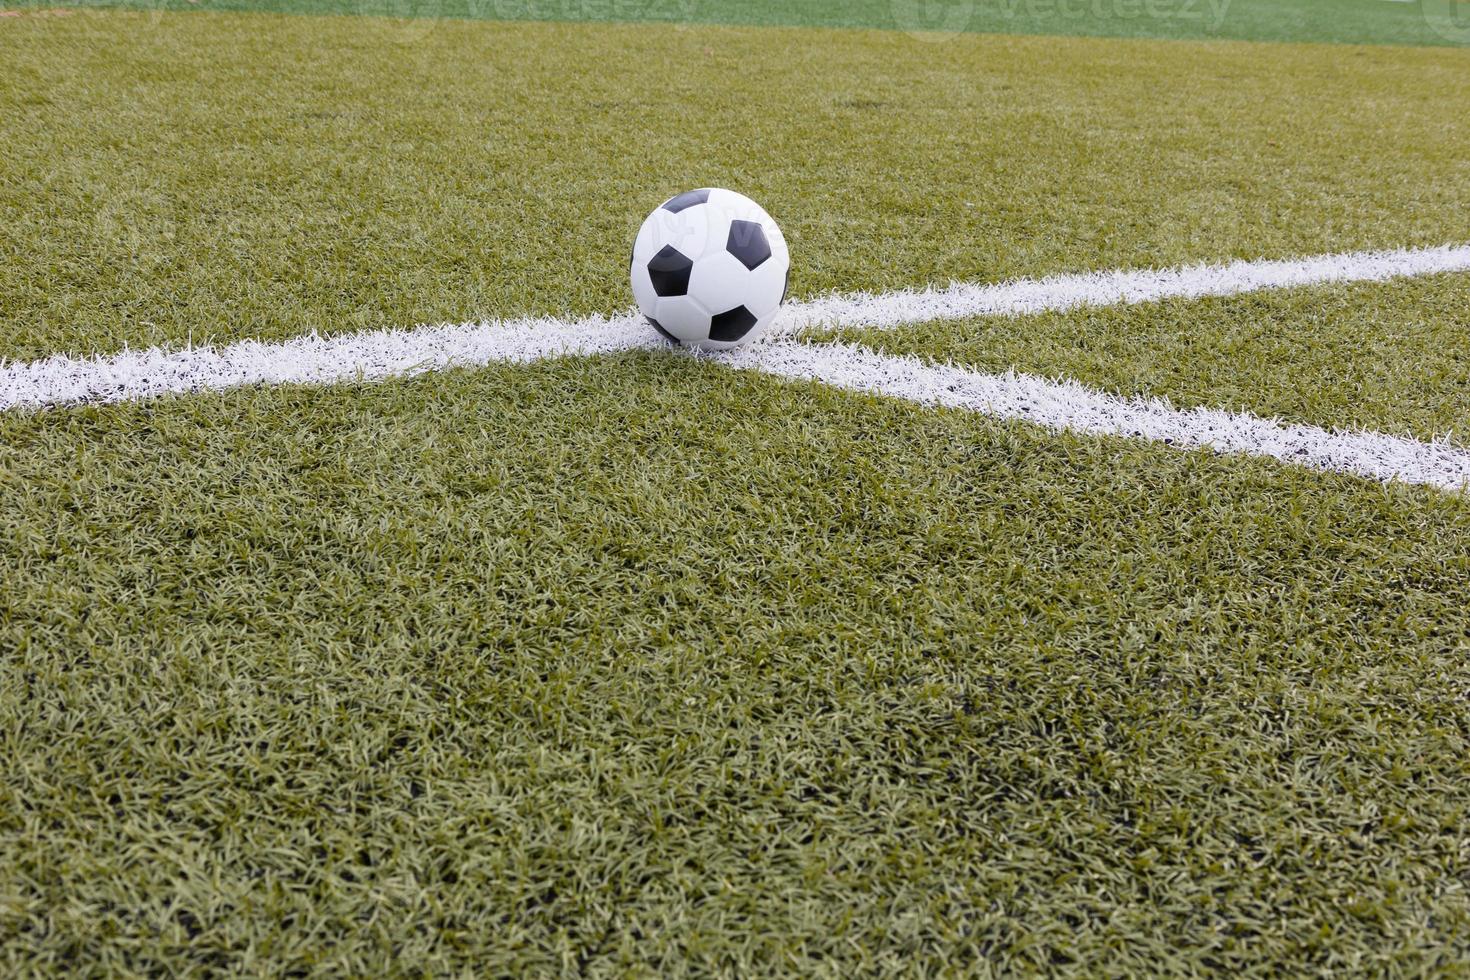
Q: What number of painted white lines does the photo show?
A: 2